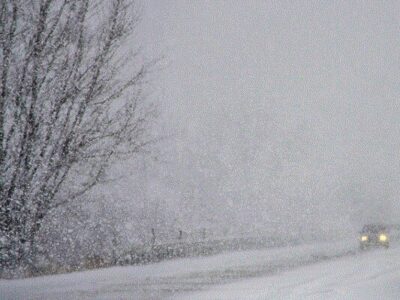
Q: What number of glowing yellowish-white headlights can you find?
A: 2